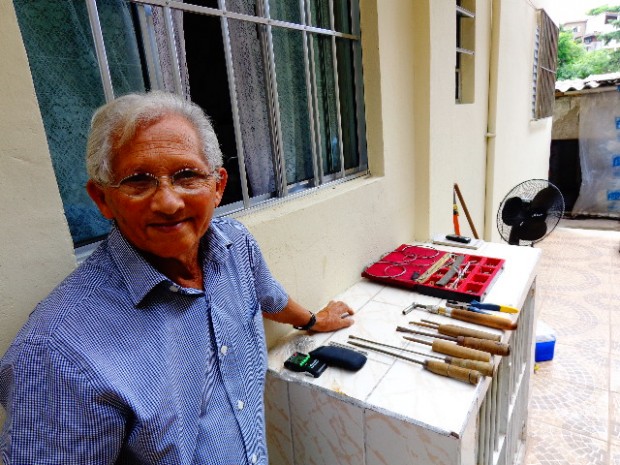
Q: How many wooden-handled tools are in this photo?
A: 6